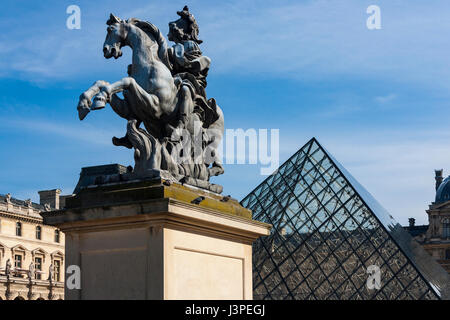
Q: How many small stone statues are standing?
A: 3